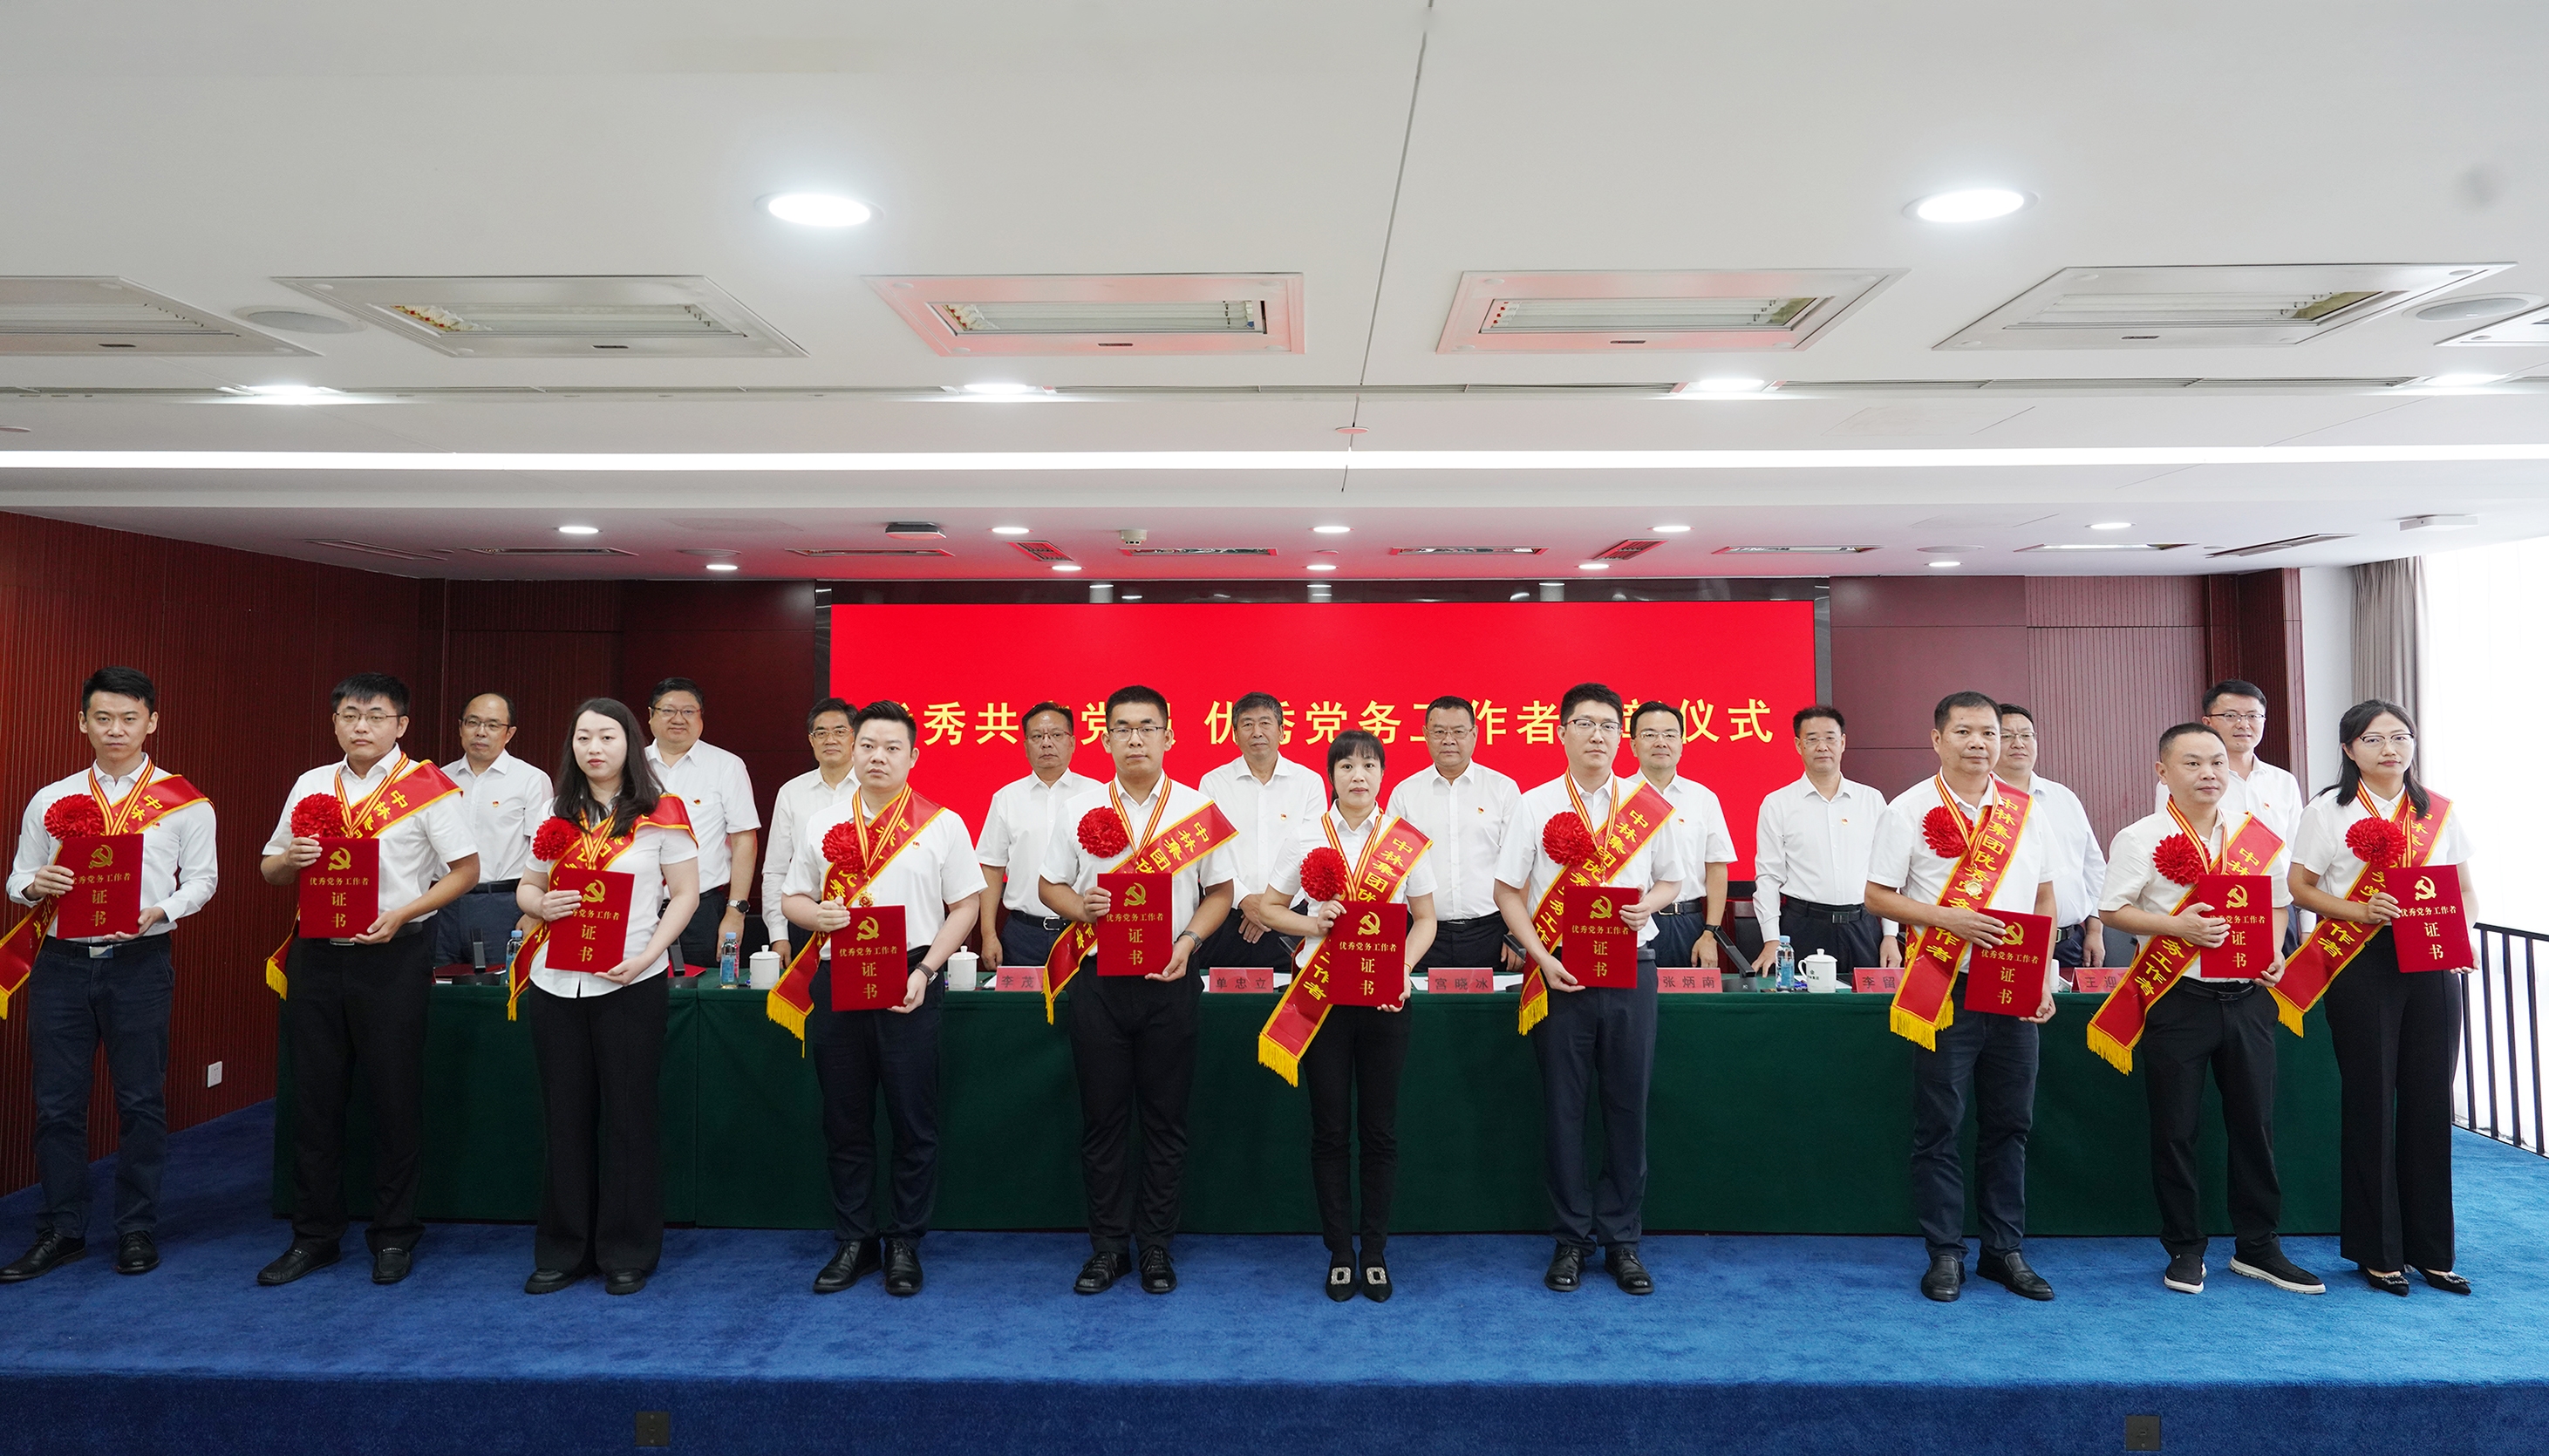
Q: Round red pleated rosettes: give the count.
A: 10